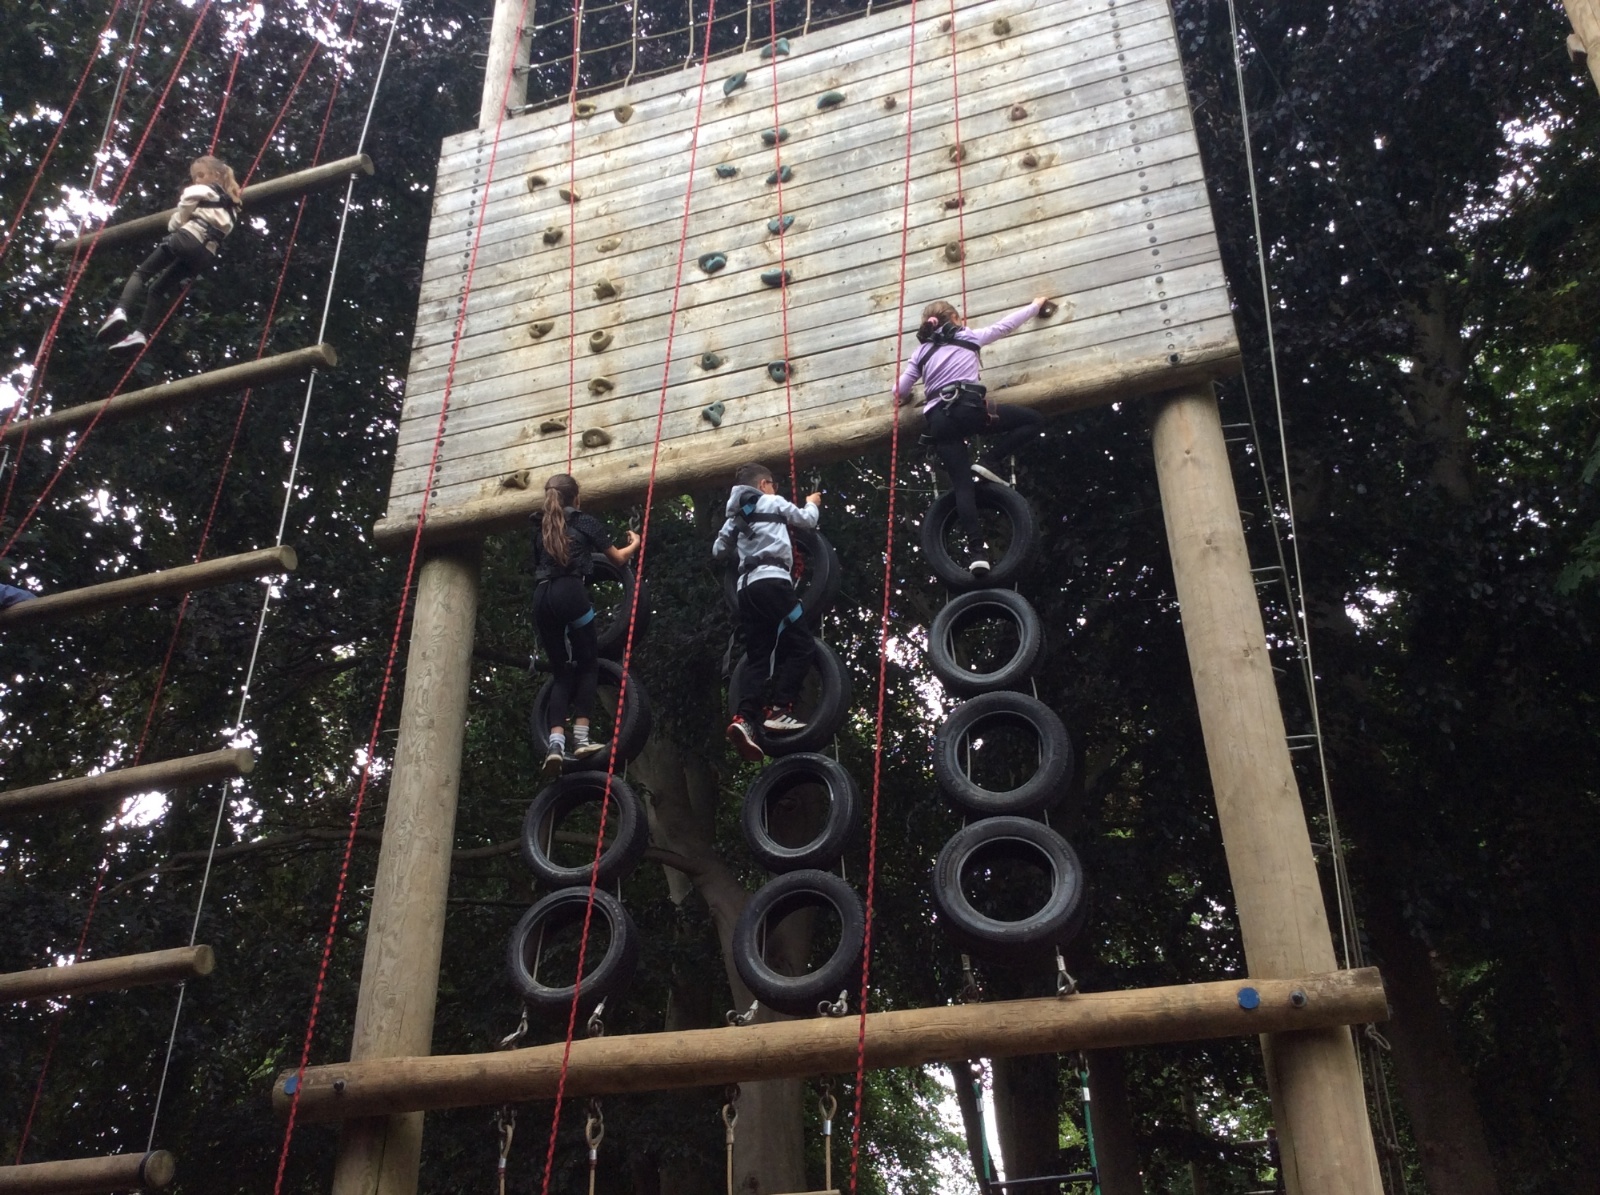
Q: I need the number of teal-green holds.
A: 12